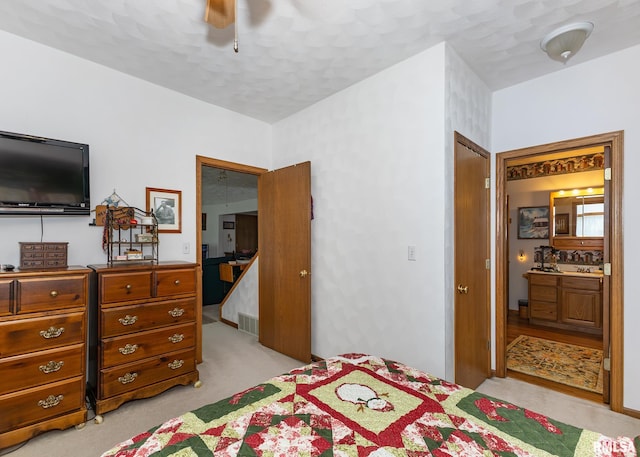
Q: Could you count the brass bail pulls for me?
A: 9